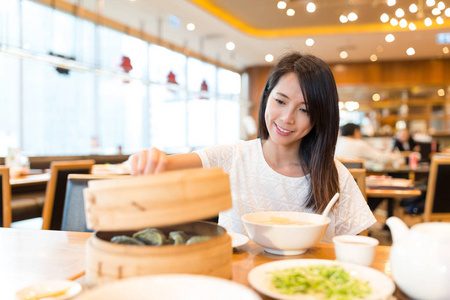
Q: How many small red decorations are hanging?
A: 3